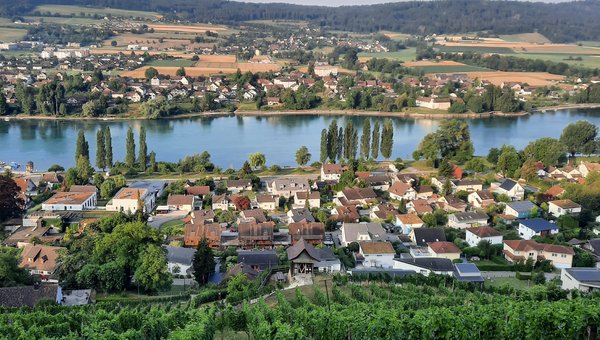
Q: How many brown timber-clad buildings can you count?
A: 3